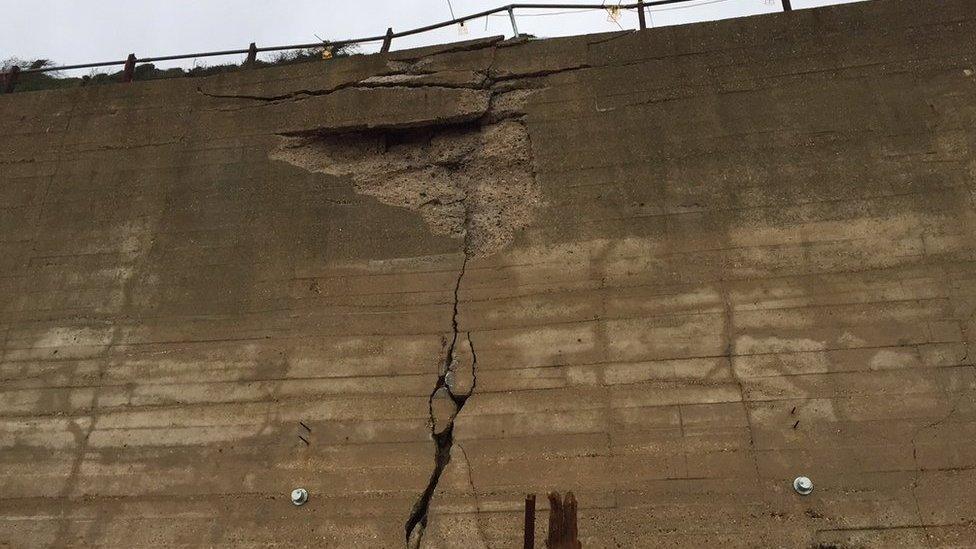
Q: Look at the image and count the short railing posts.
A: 7